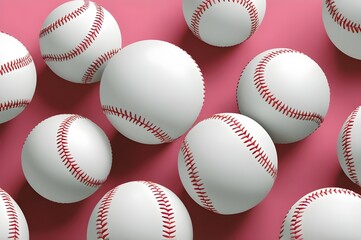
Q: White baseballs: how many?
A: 12